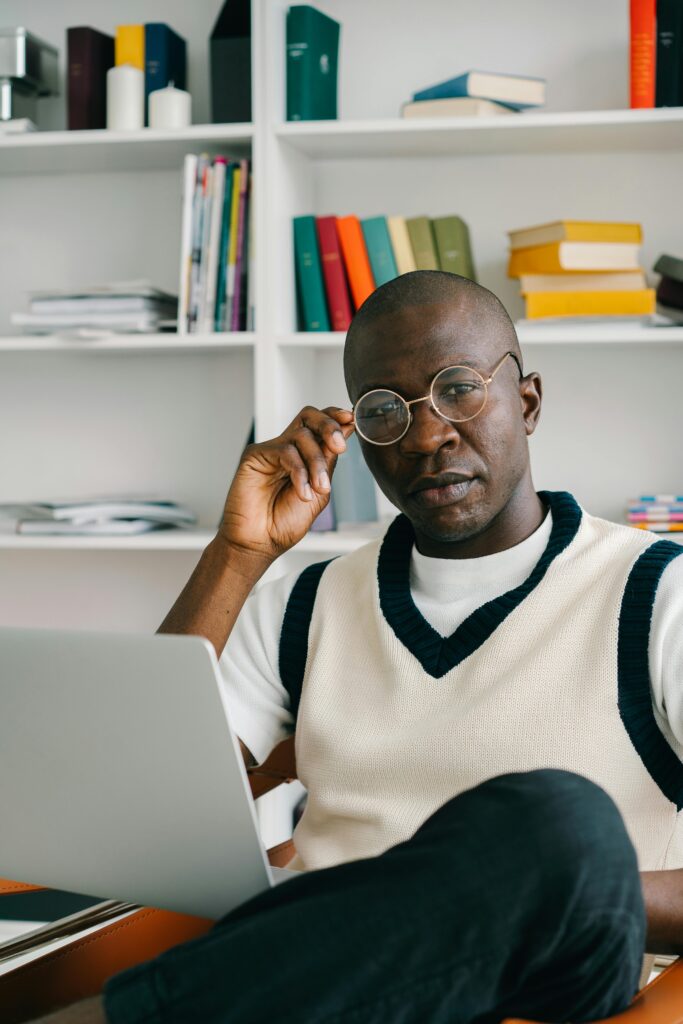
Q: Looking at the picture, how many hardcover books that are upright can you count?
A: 13